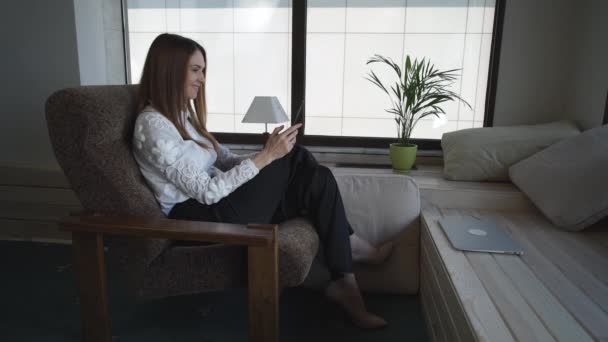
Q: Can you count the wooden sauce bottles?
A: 0